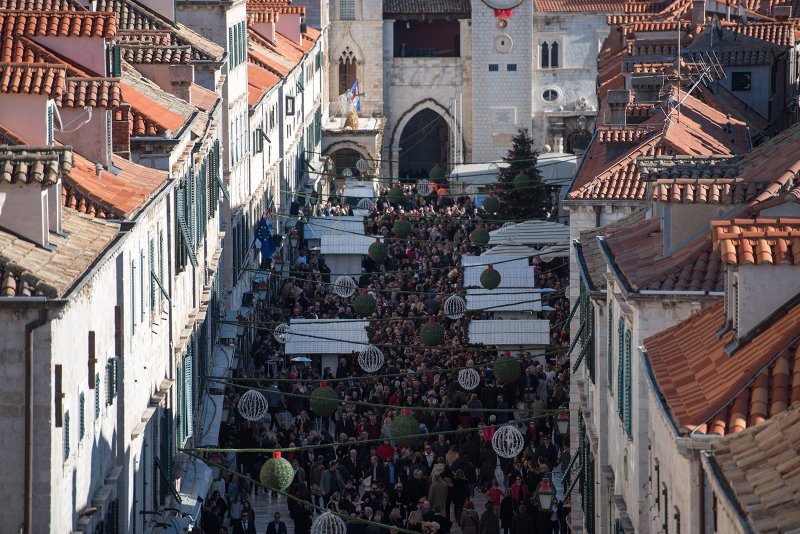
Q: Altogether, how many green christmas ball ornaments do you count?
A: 14